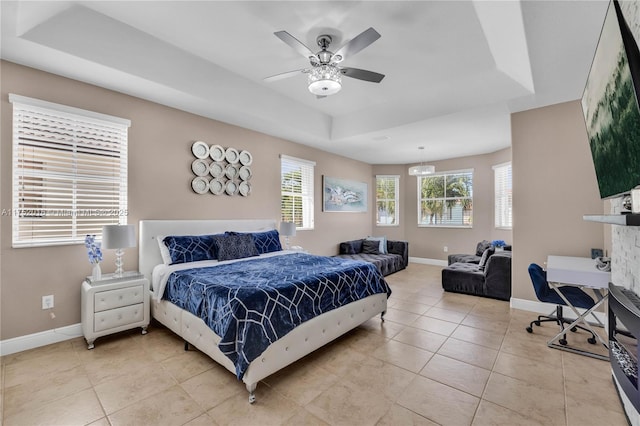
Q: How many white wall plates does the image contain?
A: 12